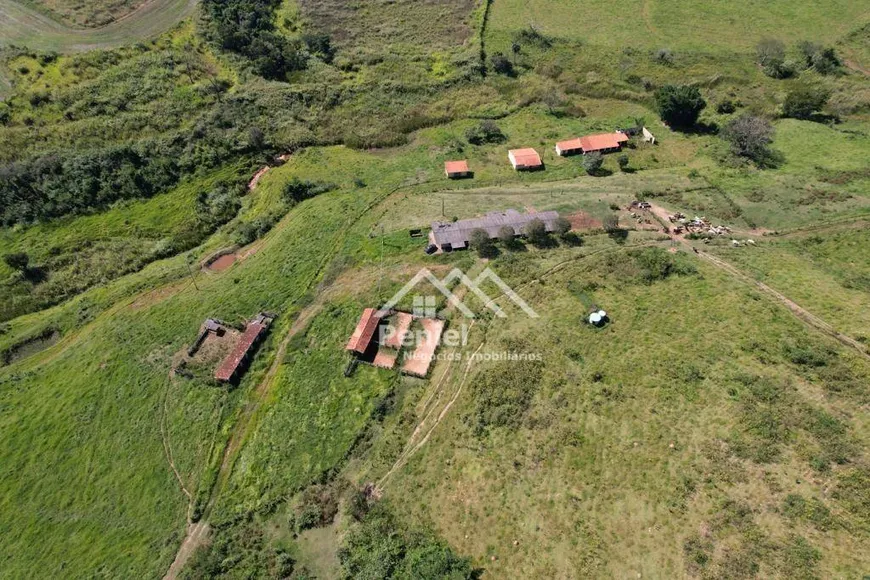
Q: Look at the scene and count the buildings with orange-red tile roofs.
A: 5